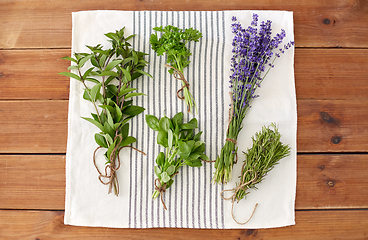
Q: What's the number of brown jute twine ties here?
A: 5